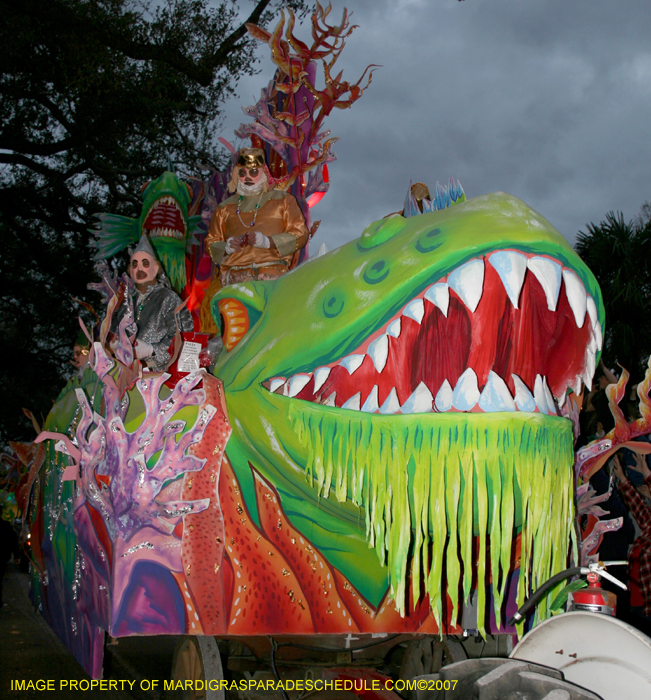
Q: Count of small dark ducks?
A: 0